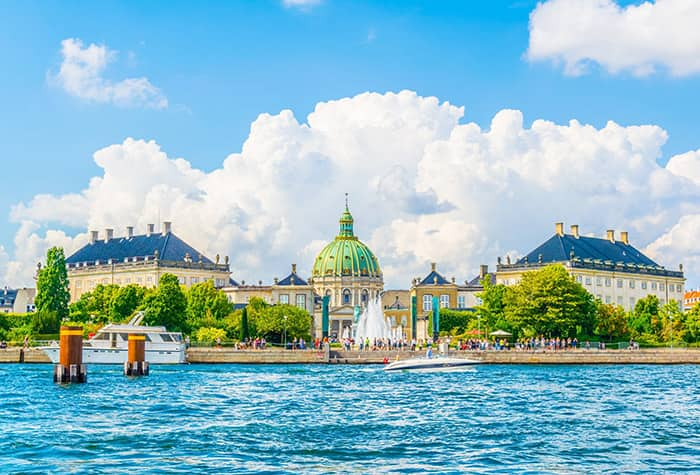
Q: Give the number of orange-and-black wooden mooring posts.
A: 2